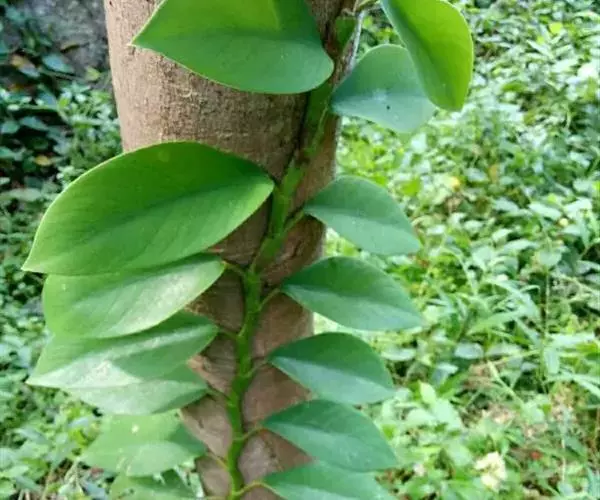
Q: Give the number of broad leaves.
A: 14